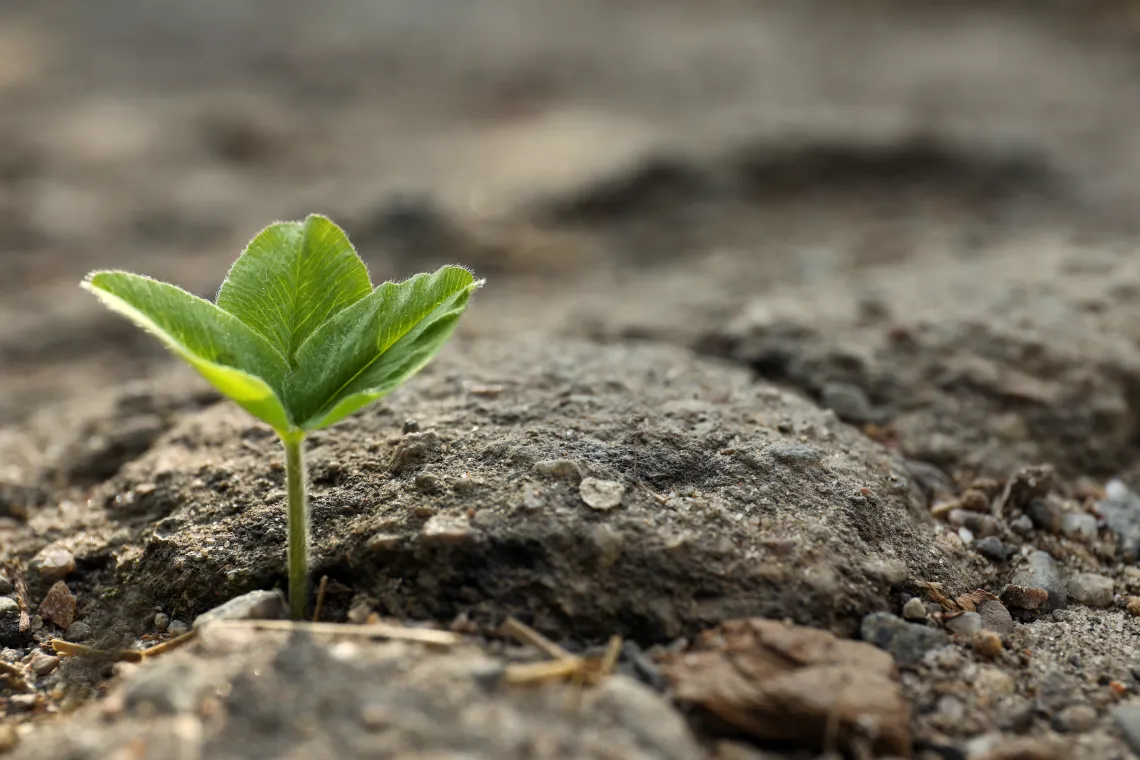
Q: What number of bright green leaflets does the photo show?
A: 3